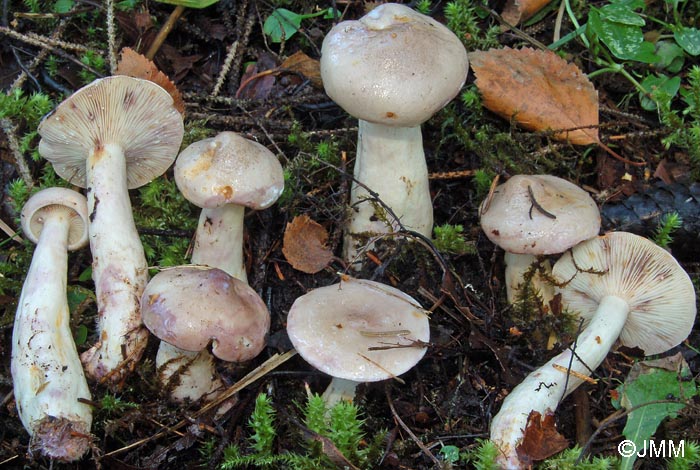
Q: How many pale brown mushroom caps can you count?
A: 5